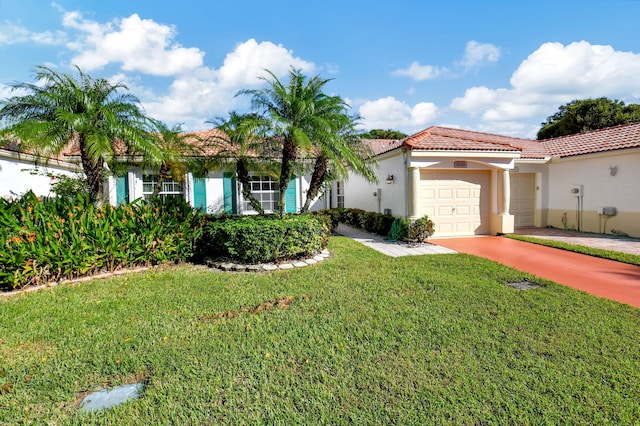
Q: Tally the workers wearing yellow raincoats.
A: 0